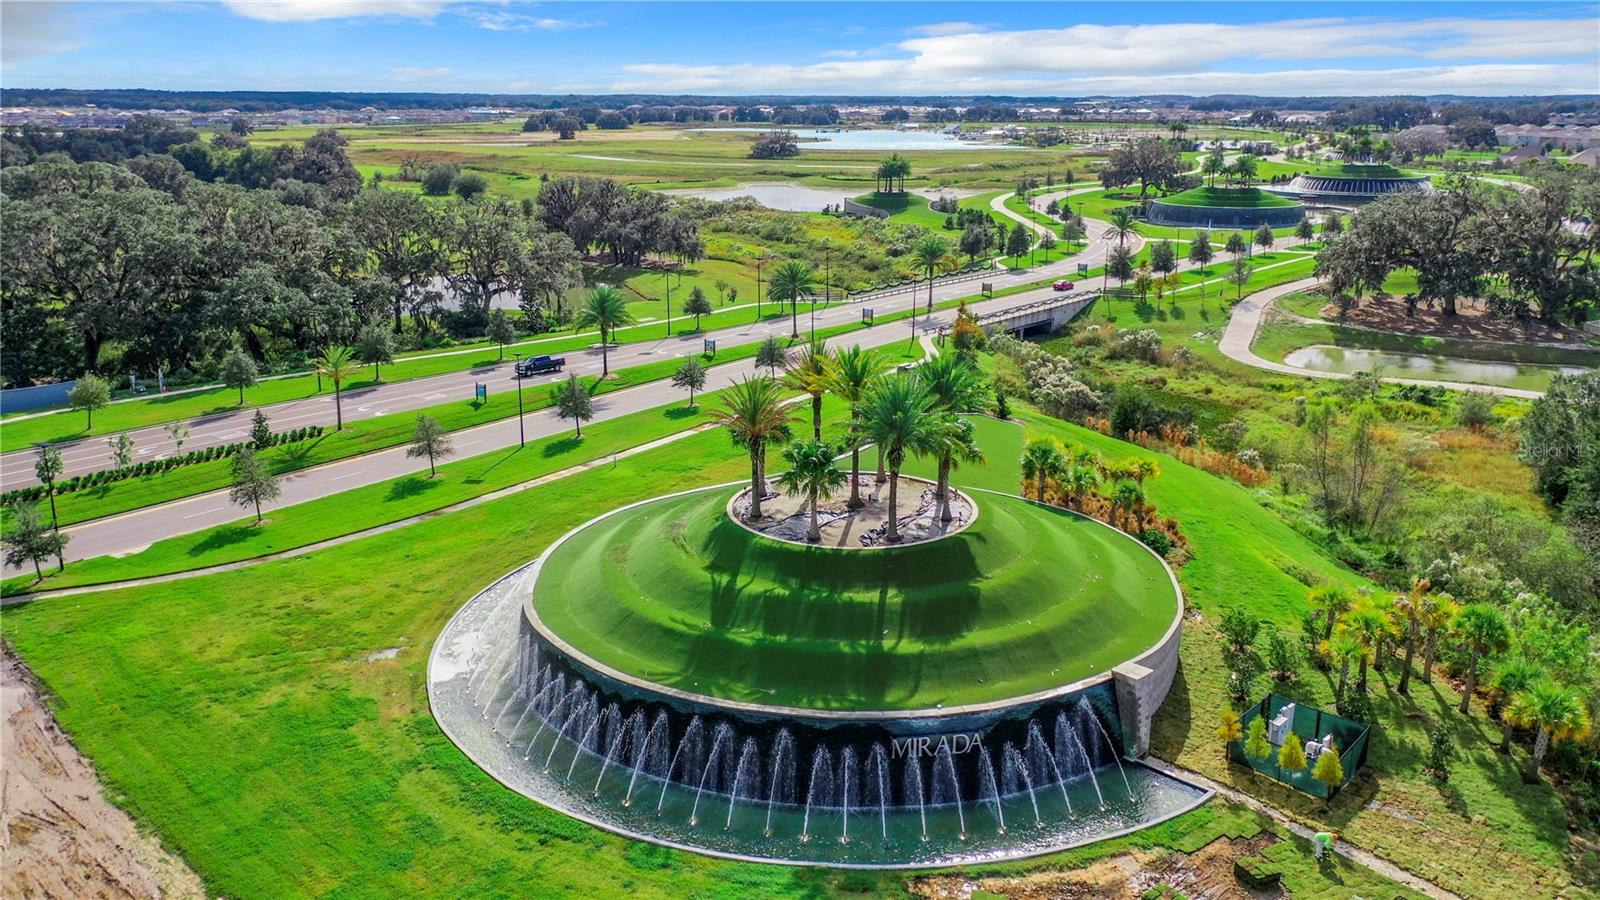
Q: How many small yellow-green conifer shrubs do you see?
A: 4